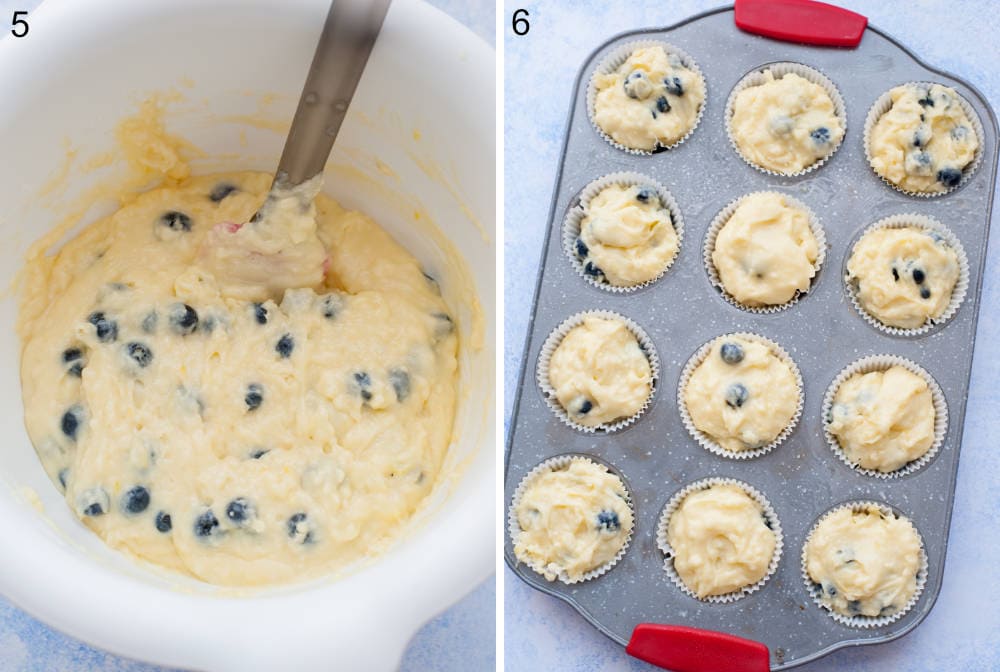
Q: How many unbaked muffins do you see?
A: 12